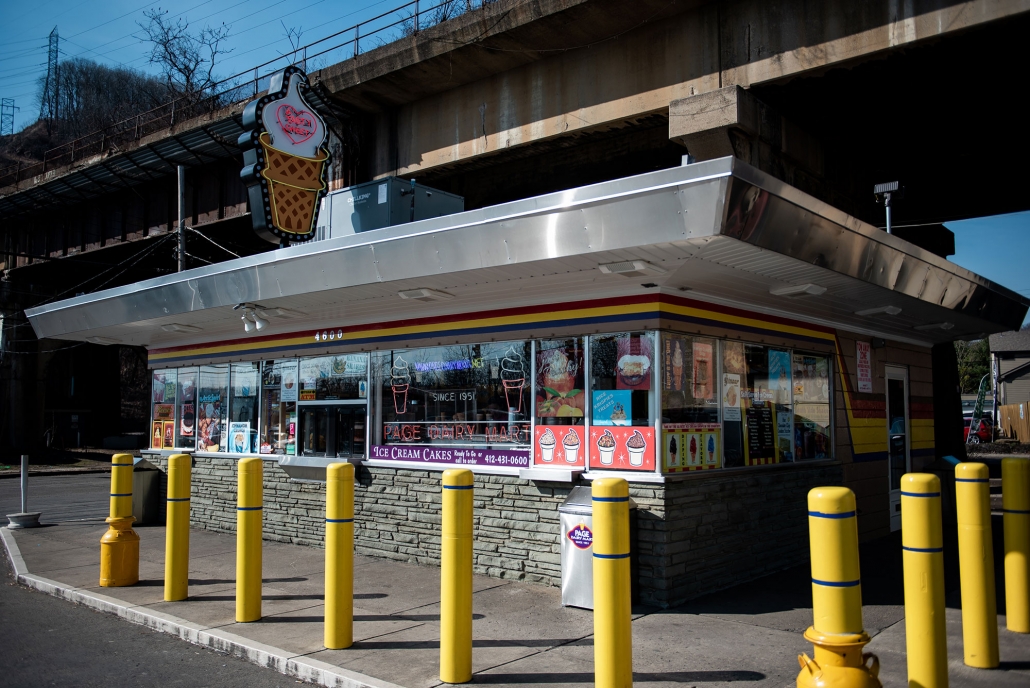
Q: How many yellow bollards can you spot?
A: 10